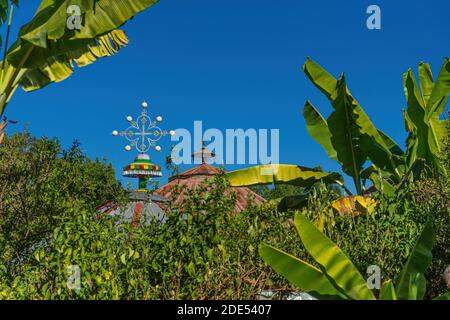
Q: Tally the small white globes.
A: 7